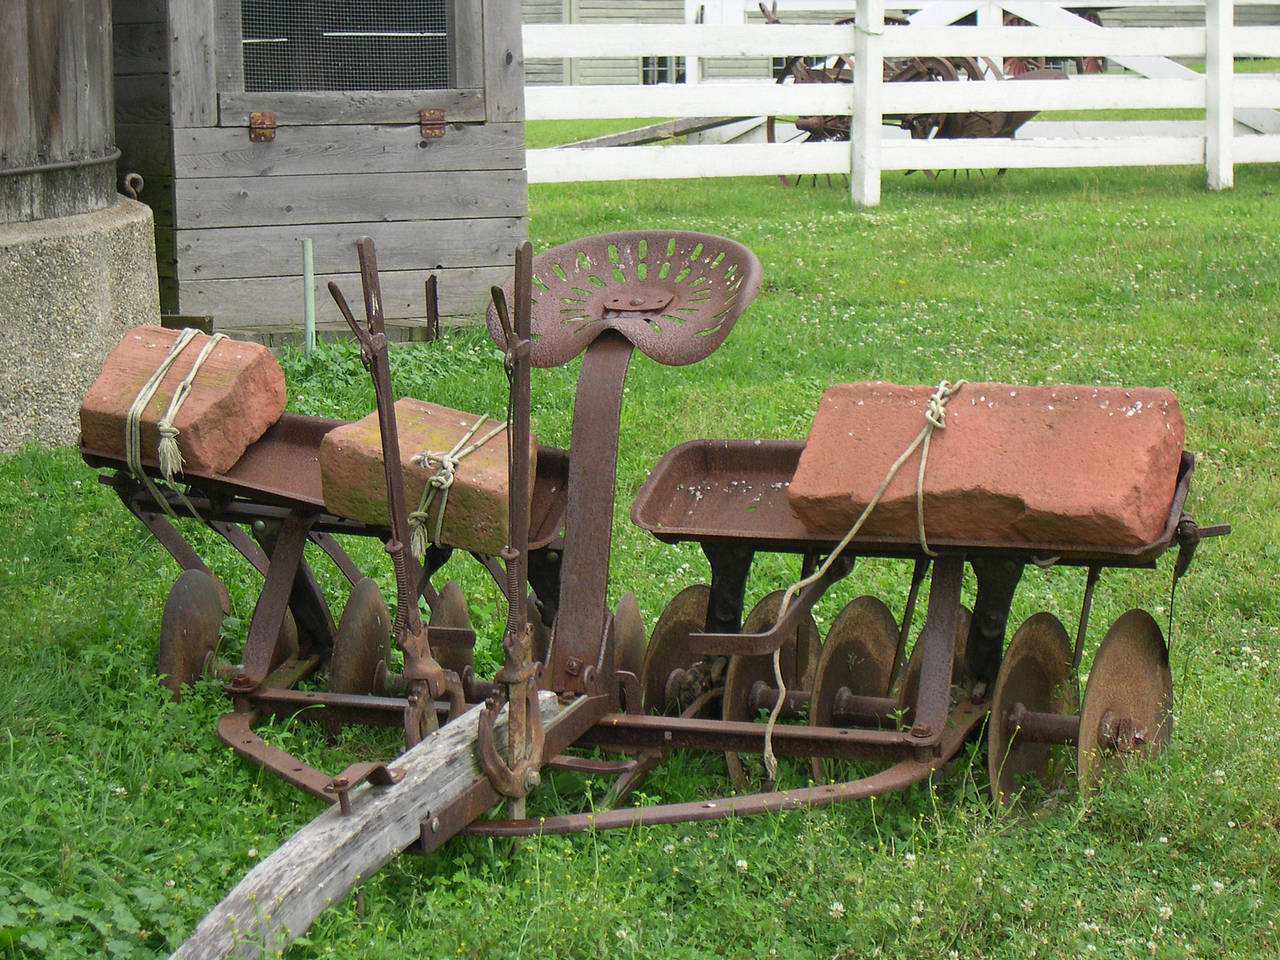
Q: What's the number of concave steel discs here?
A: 12